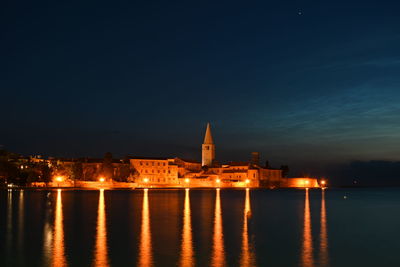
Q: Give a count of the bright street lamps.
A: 8